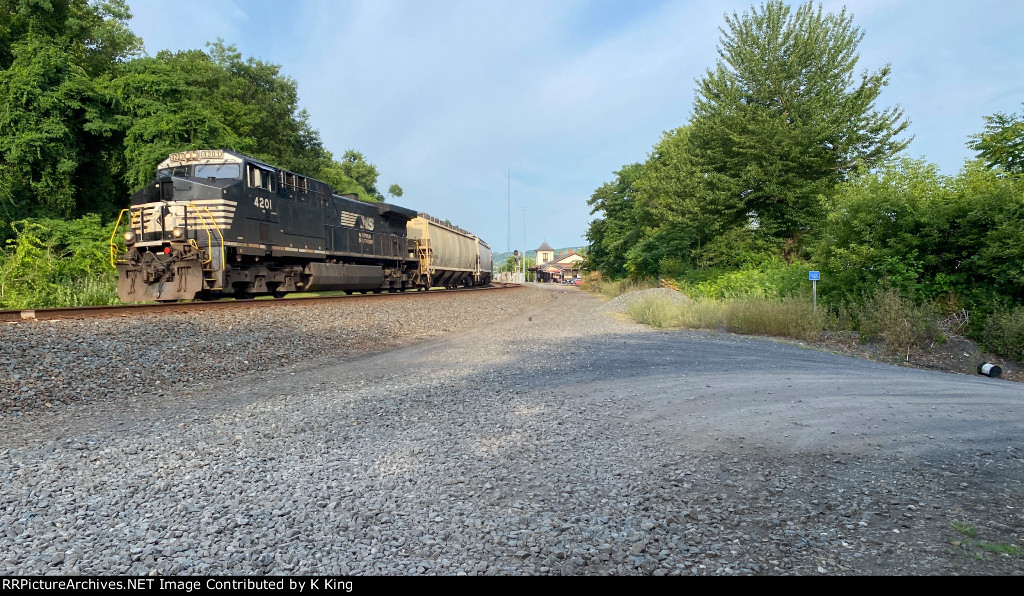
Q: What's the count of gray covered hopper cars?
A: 1